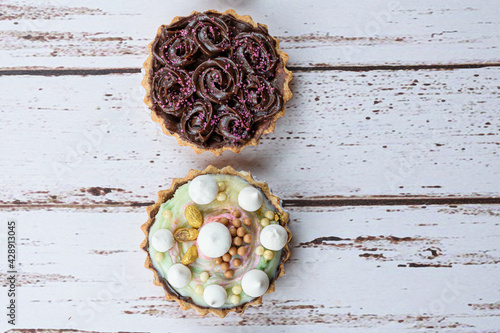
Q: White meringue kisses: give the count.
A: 8